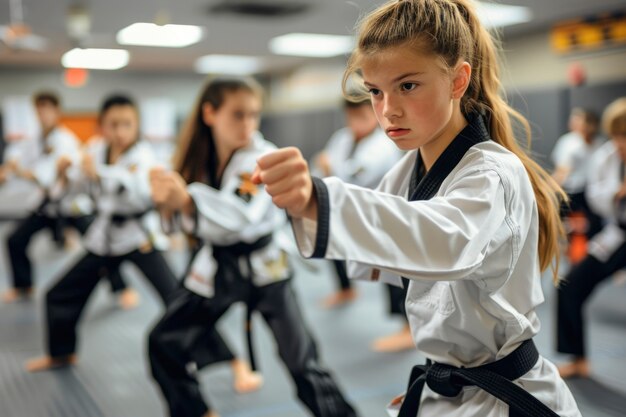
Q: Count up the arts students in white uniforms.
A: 7